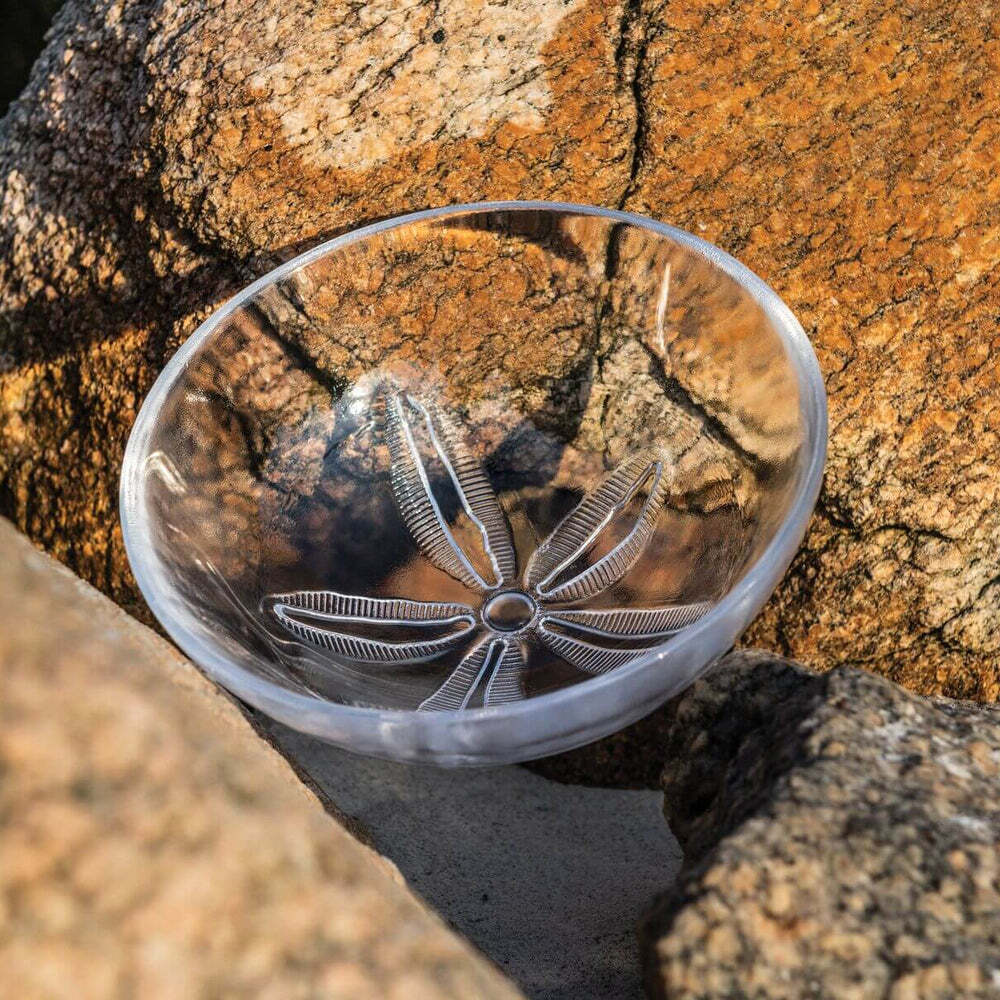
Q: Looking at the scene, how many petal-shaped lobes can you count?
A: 5